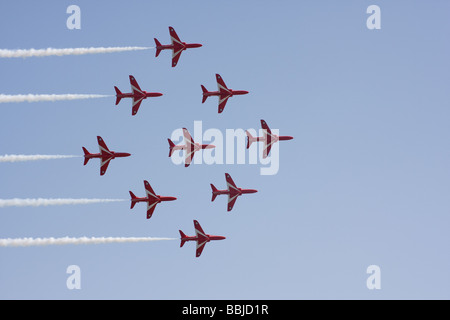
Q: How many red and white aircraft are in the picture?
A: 9